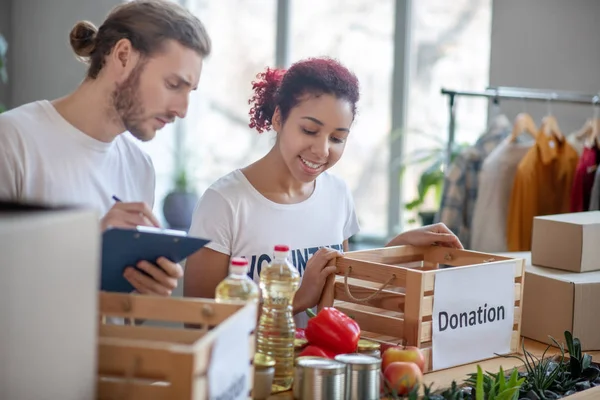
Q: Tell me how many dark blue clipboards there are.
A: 1